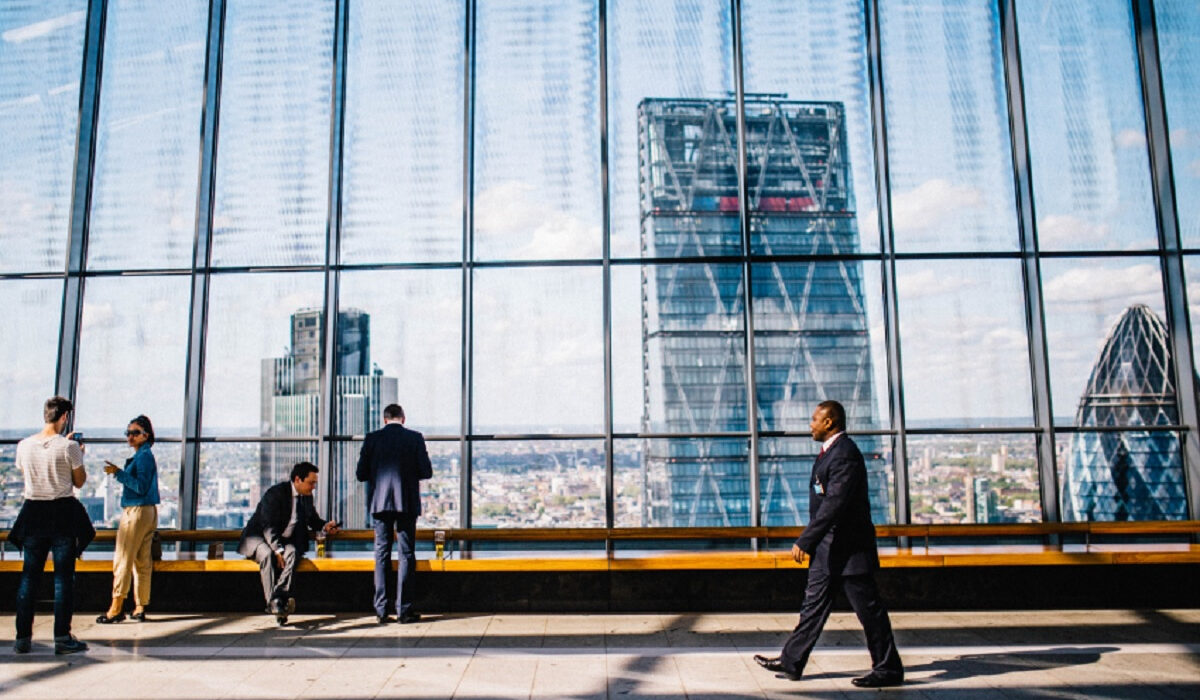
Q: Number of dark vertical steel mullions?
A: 9